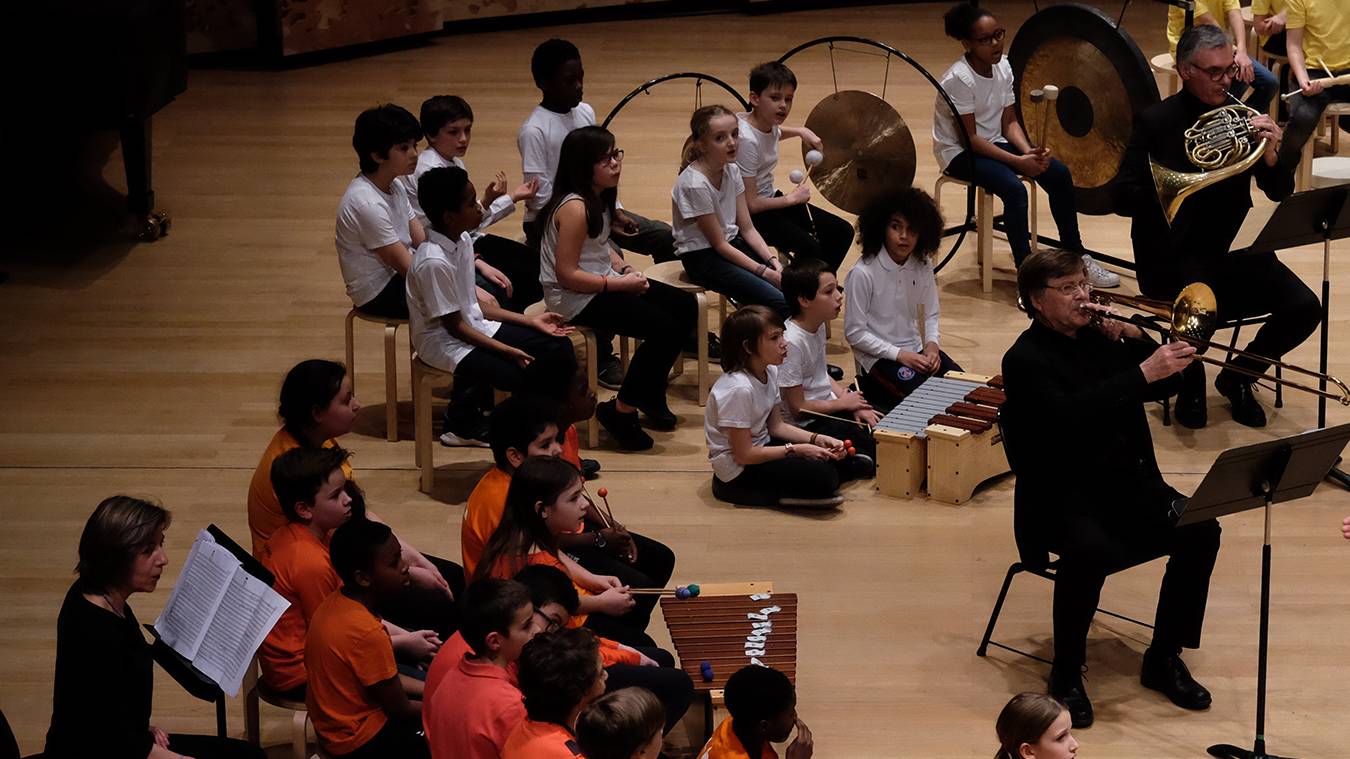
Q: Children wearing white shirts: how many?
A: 11